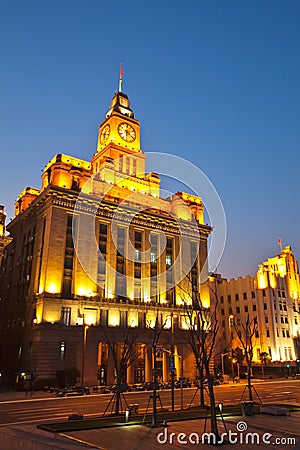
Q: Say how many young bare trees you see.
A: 5